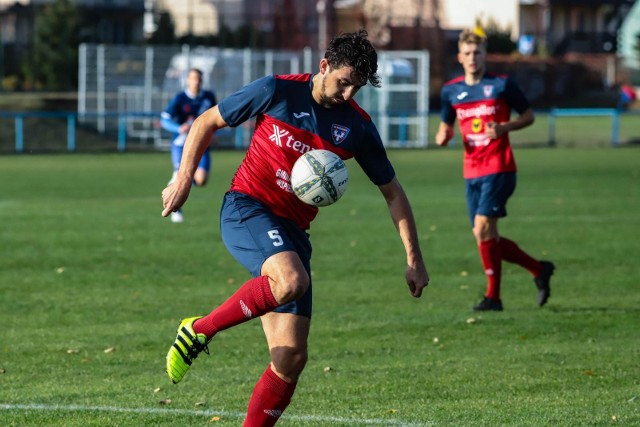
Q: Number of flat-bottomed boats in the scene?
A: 0